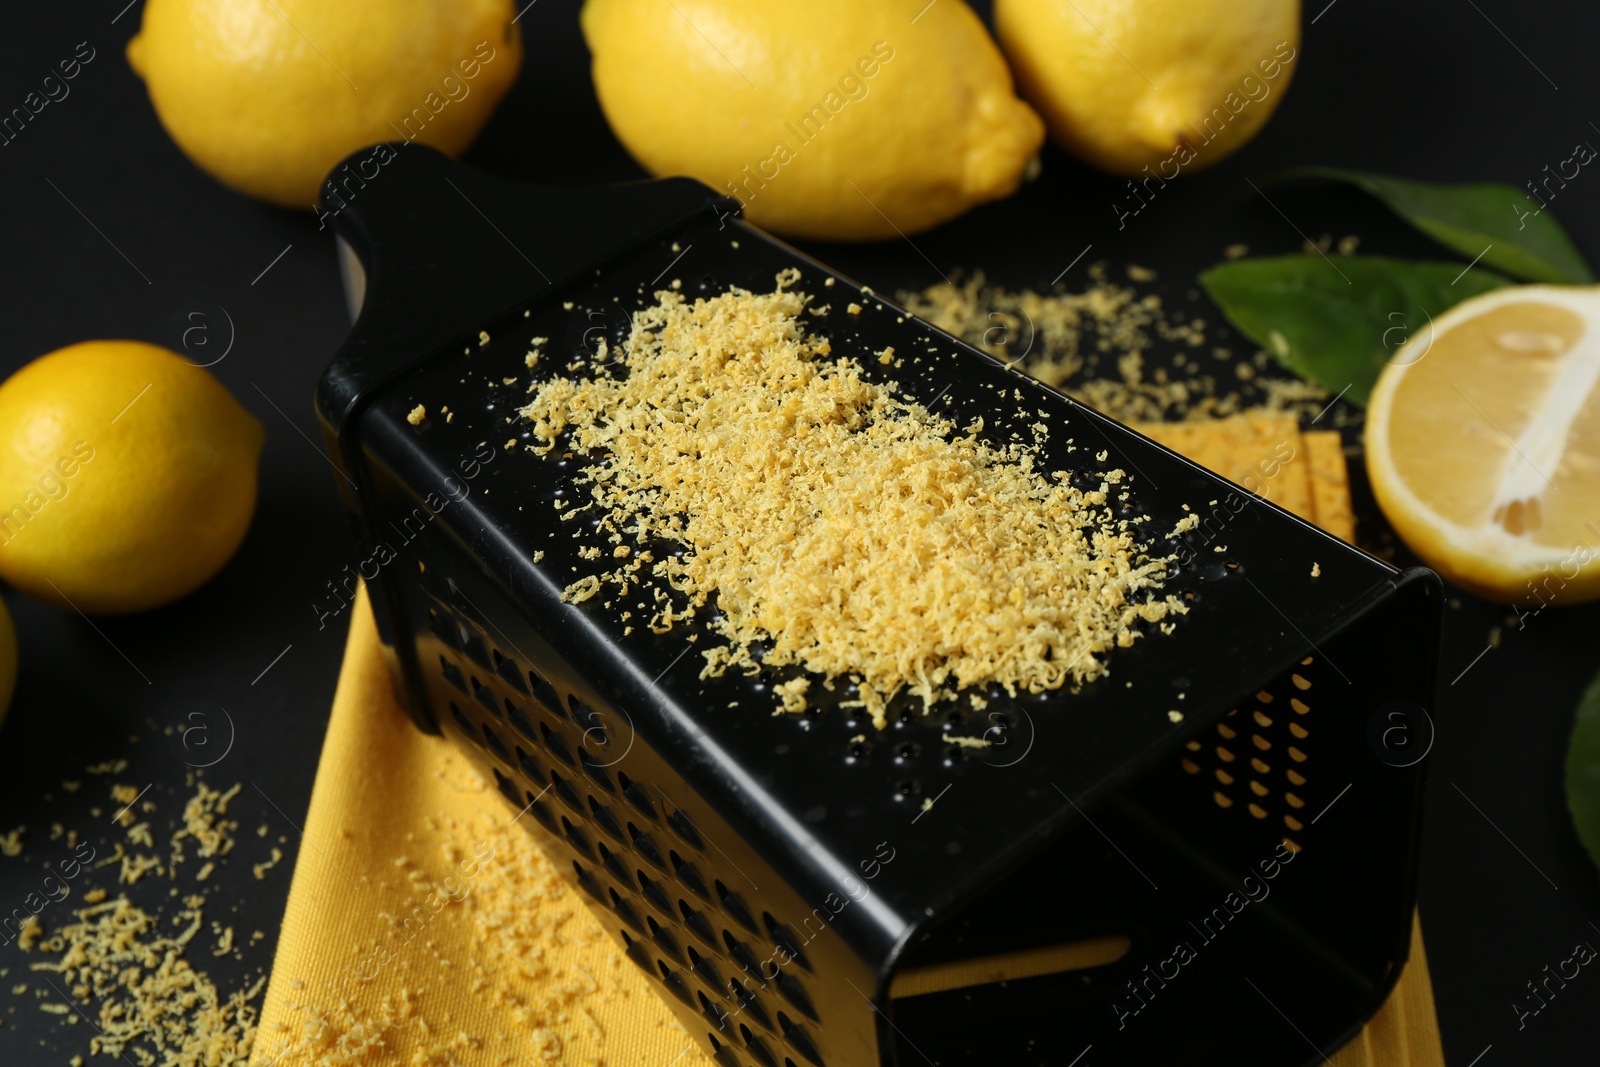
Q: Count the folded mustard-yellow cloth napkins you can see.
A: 1